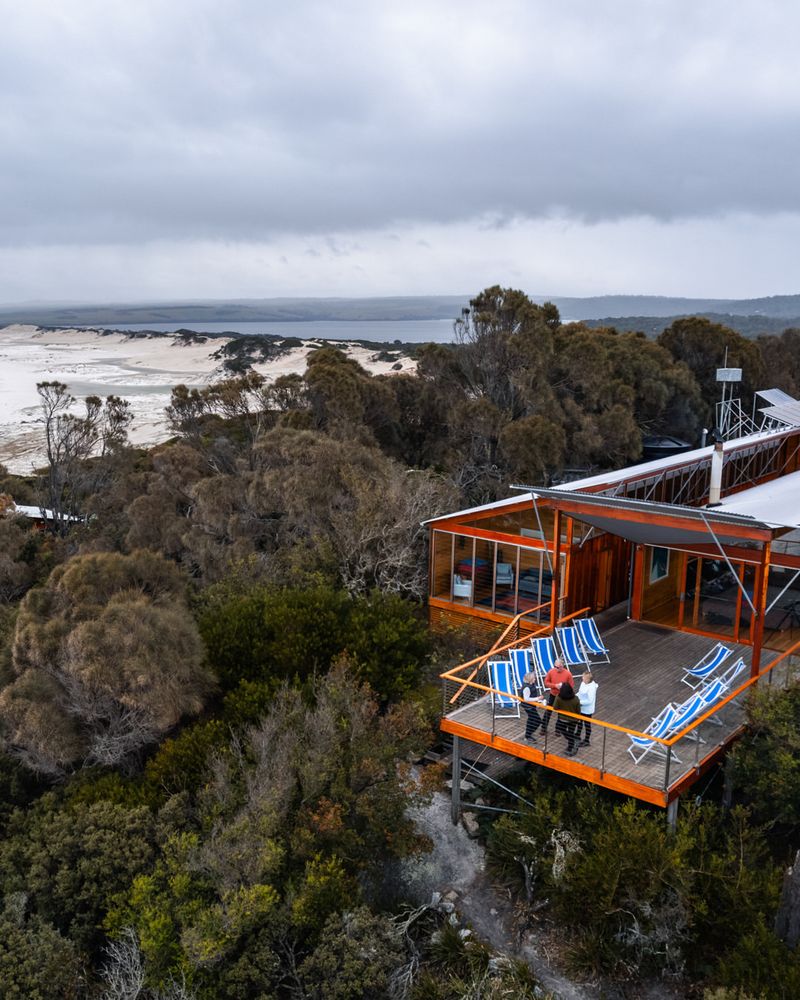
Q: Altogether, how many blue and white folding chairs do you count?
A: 10